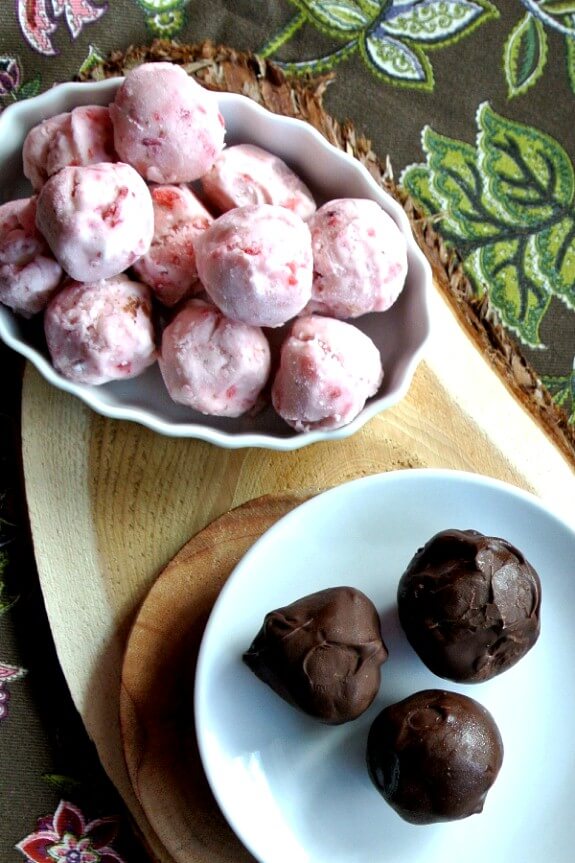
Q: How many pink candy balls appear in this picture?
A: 11